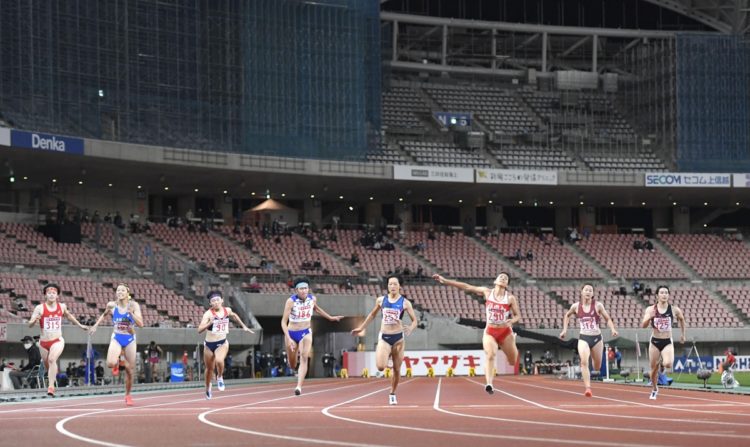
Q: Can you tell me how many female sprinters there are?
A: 8